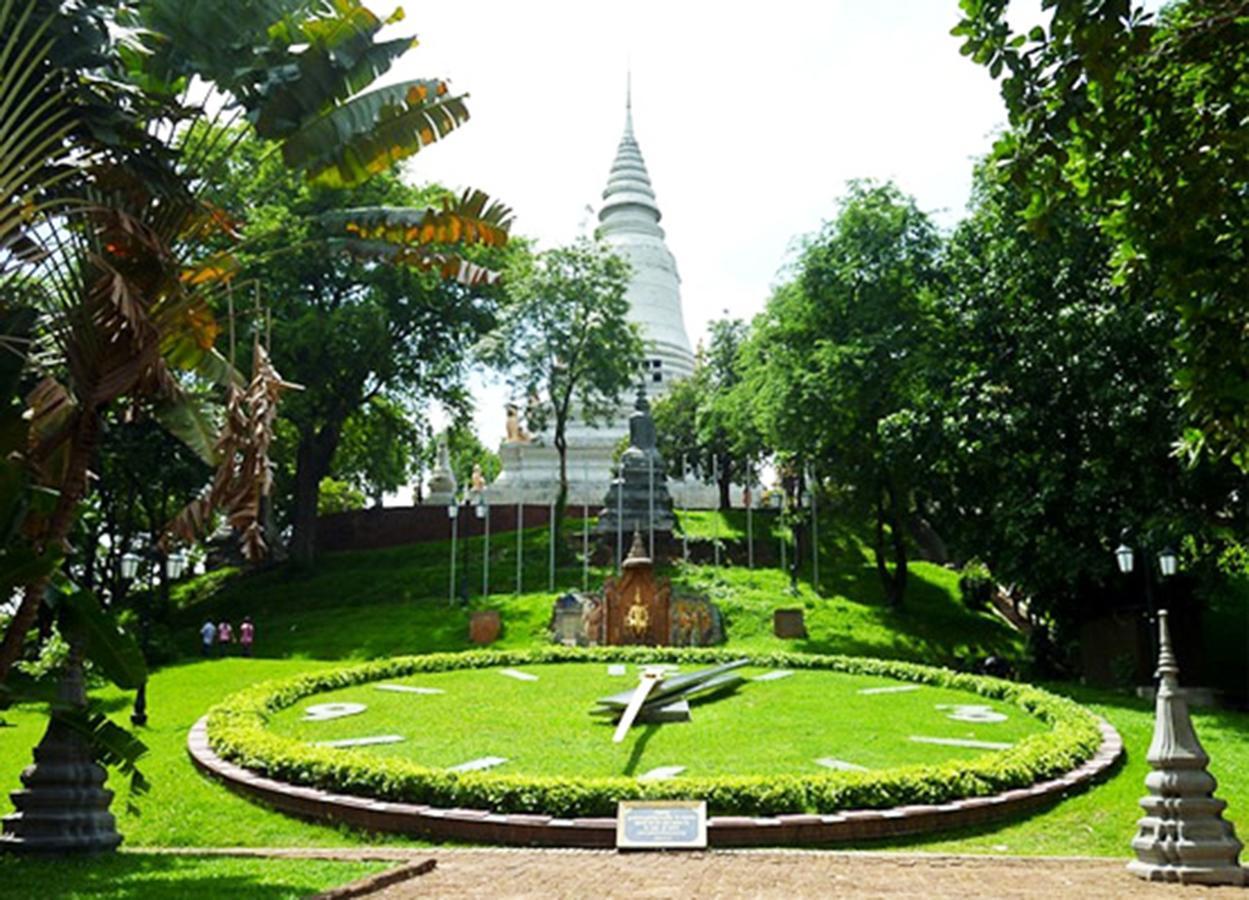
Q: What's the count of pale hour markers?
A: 12